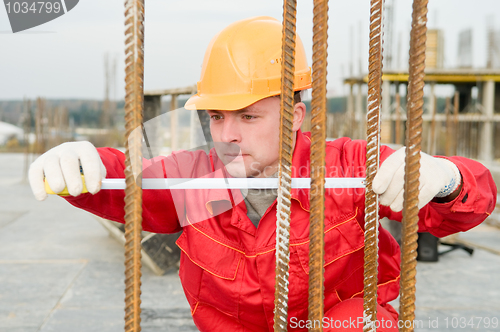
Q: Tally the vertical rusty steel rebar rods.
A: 5